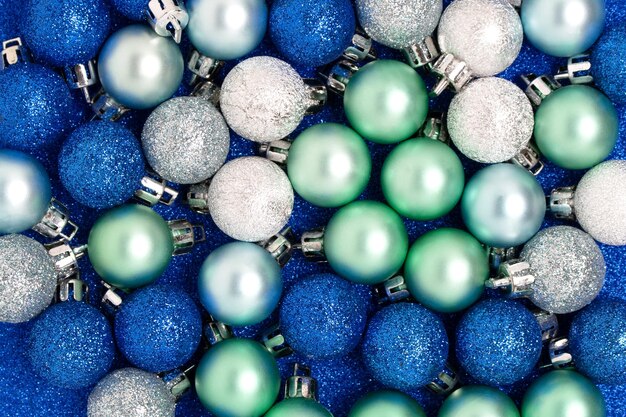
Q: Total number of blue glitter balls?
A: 12